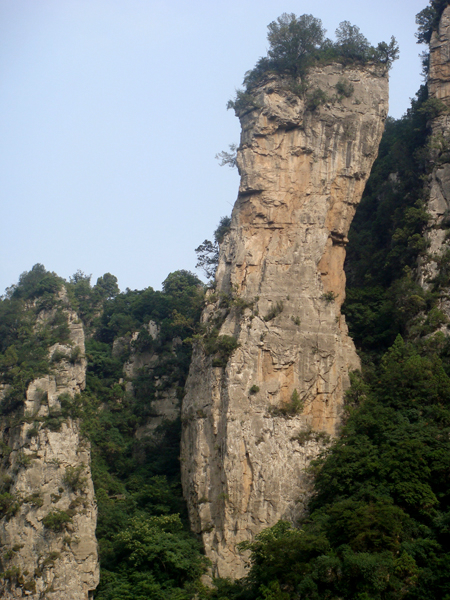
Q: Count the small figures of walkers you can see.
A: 0